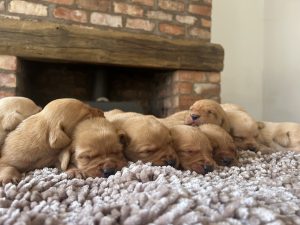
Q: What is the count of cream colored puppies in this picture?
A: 9